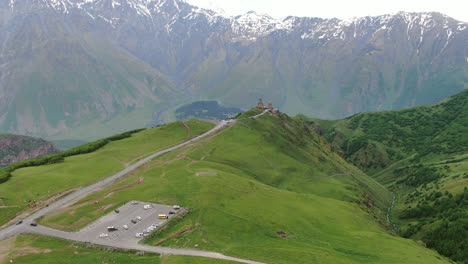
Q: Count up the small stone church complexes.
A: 1